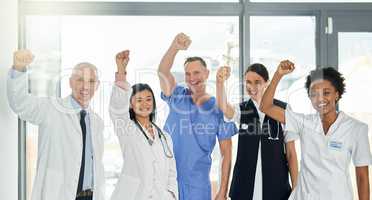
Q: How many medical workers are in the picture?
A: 5